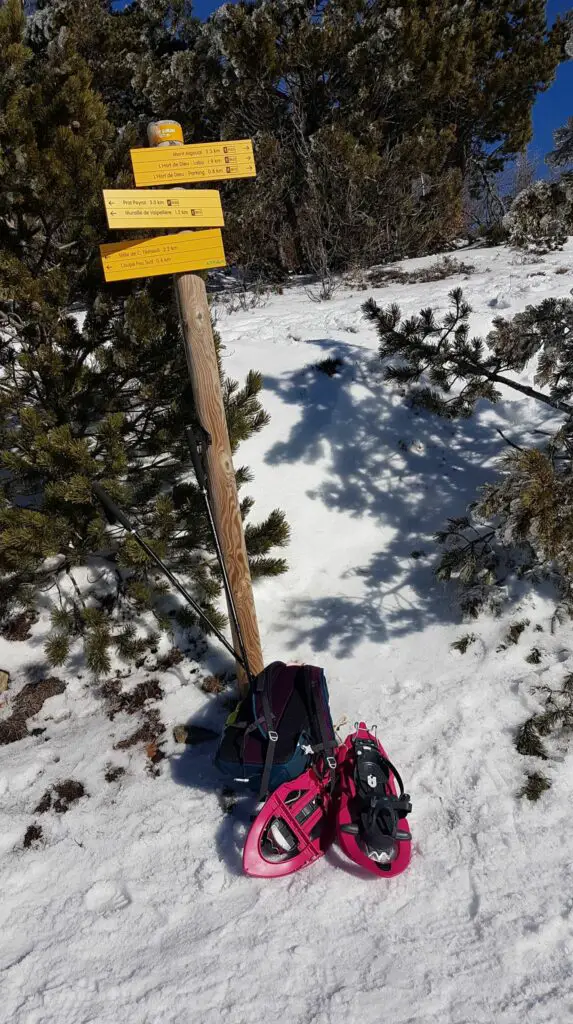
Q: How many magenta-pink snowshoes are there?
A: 2